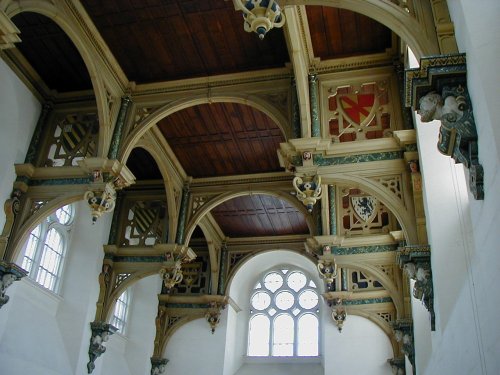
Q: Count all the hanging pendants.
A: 7